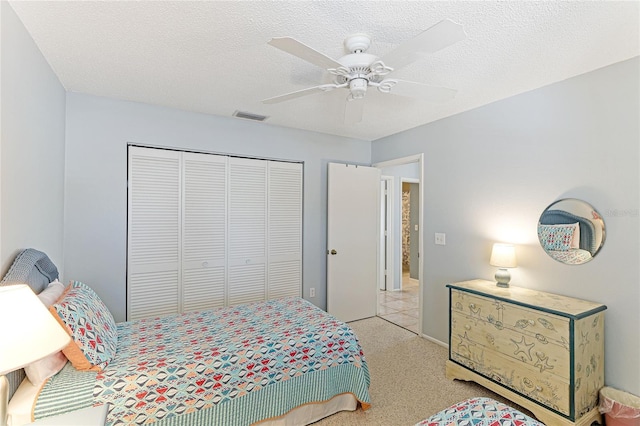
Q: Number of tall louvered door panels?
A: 4